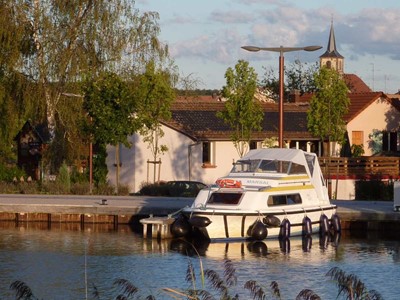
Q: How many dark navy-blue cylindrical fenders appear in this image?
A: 4